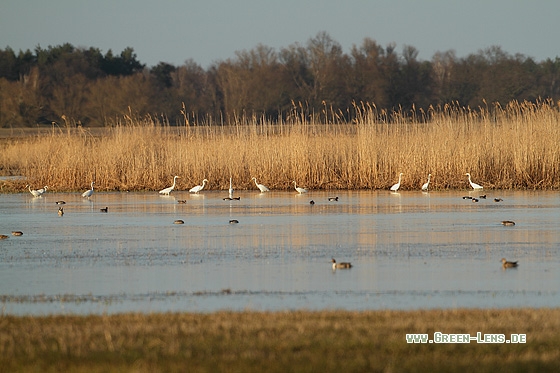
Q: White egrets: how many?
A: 11